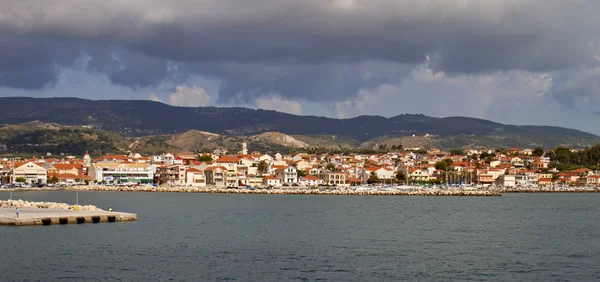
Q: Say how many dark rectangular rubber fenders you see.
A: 5